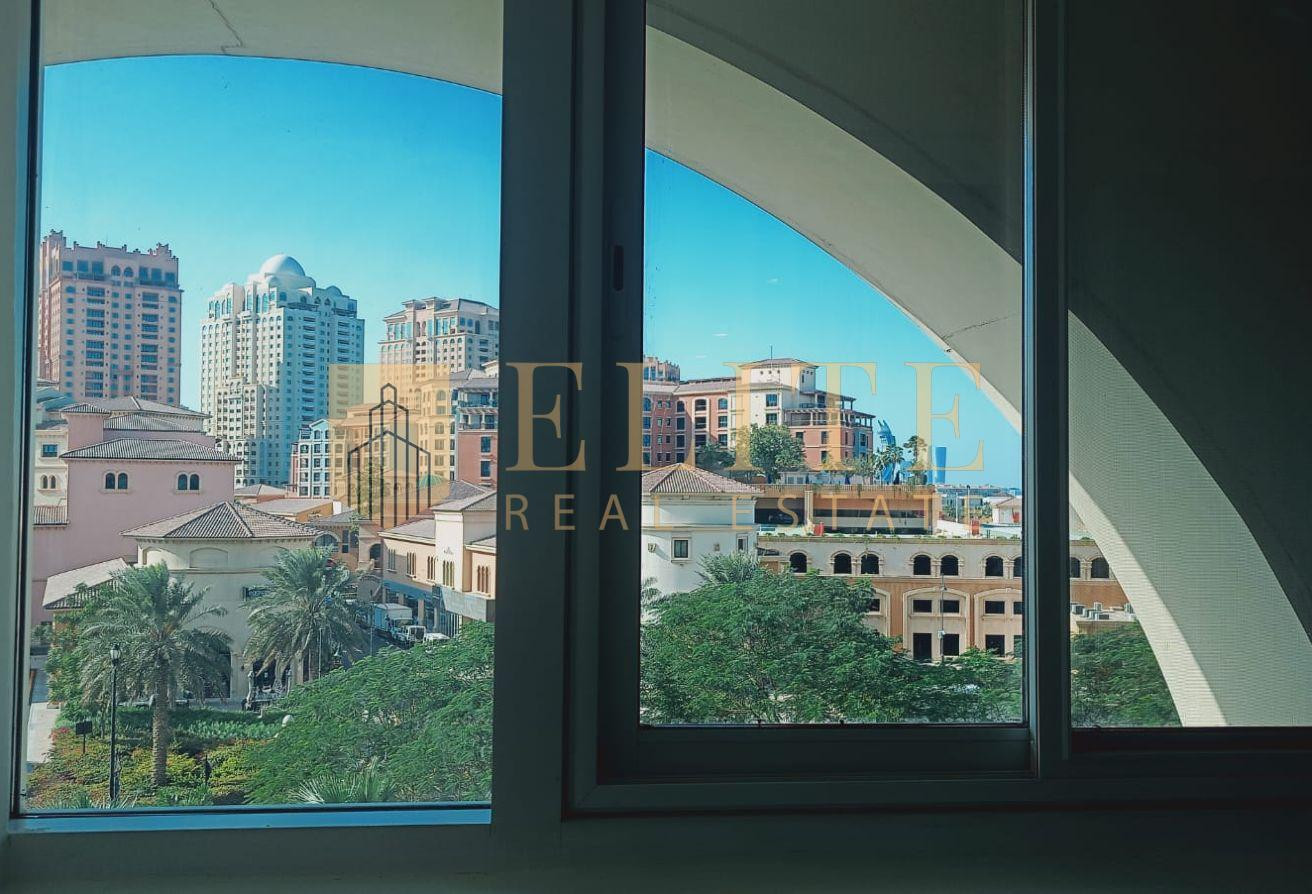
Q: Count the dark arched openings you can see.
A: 9